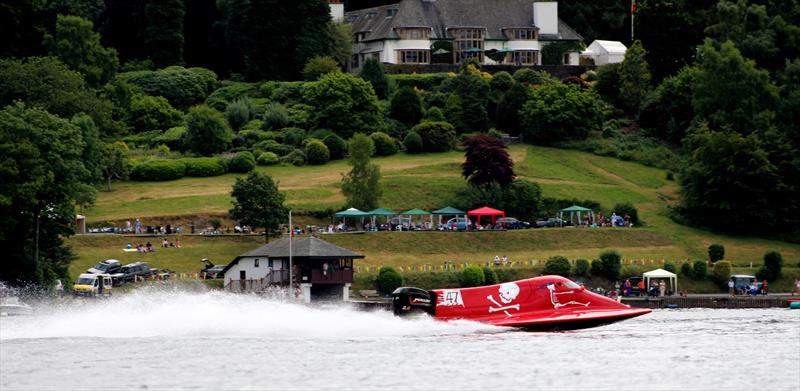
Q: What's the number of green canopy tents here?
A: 5